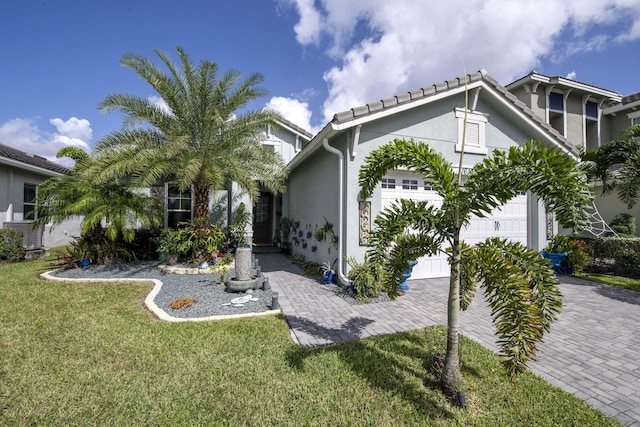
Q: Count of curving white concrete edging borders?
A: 1